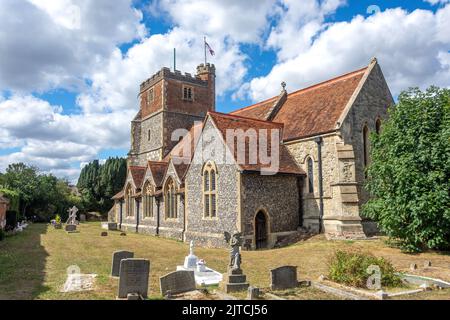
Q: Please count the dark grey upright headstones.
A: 4